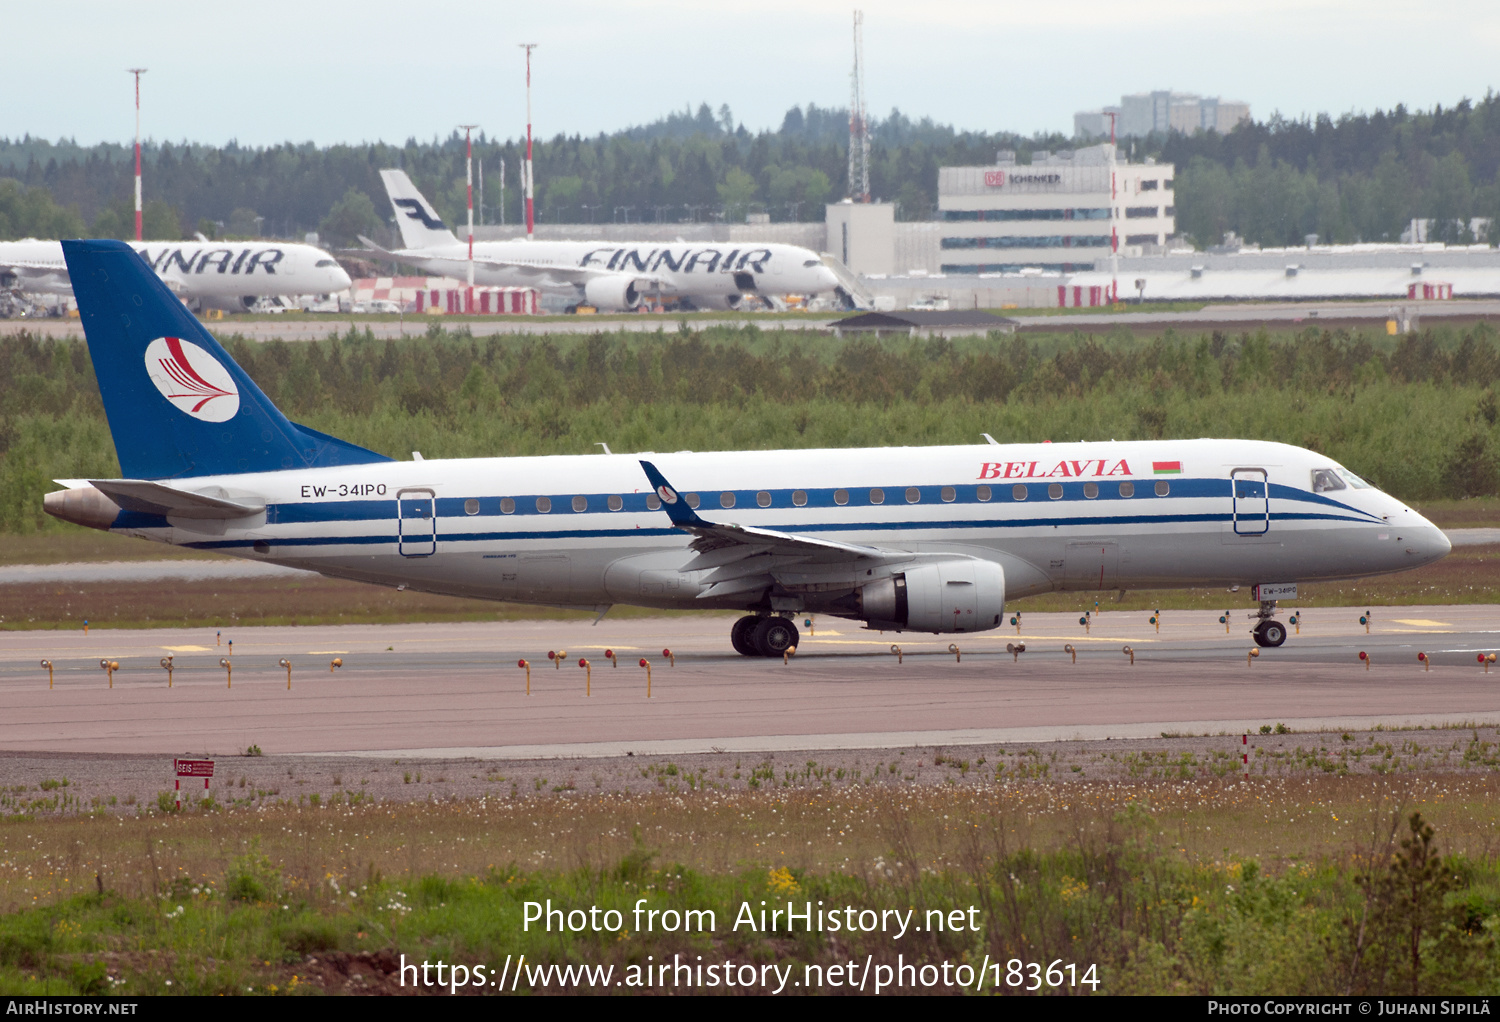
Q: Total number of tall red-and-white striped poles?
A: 4